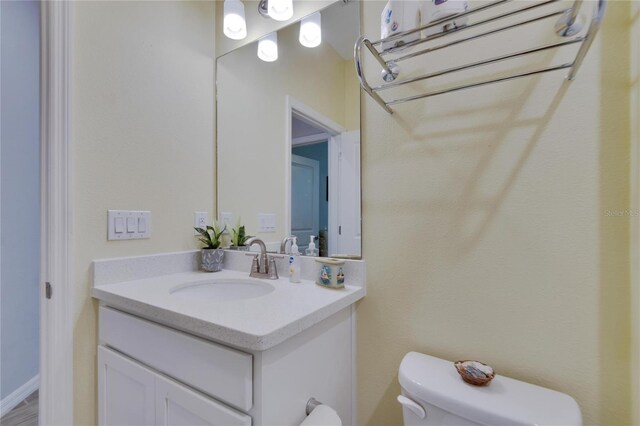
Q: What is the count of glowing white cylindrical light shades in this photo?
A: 4